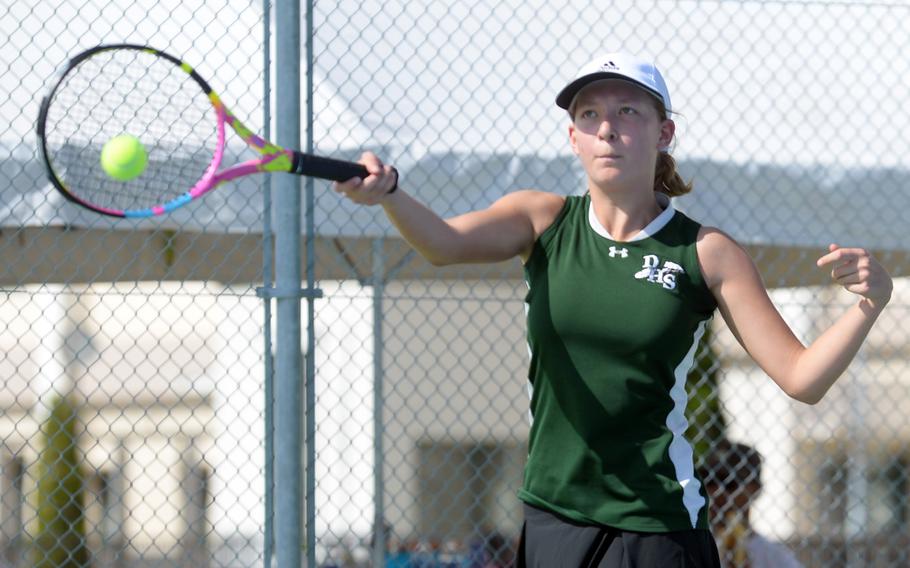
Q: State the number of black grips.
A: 1